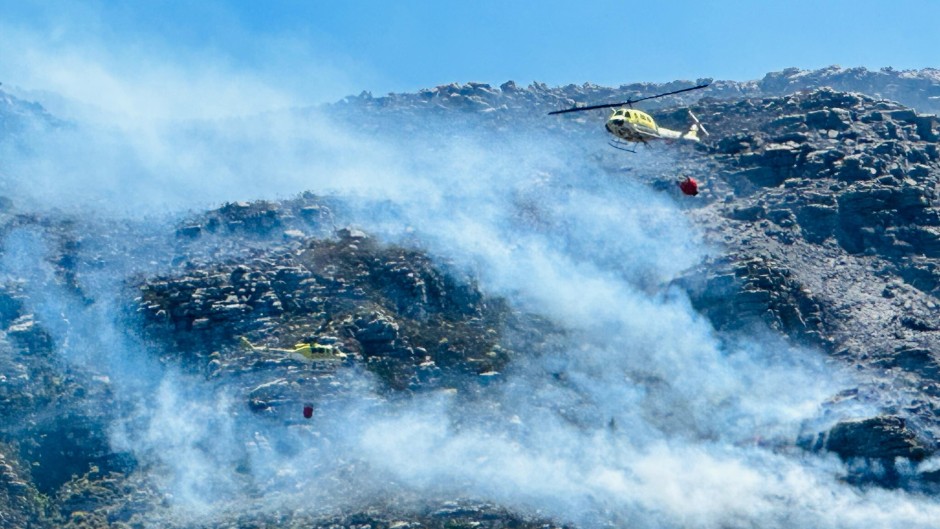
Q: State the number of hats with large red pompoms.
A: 0